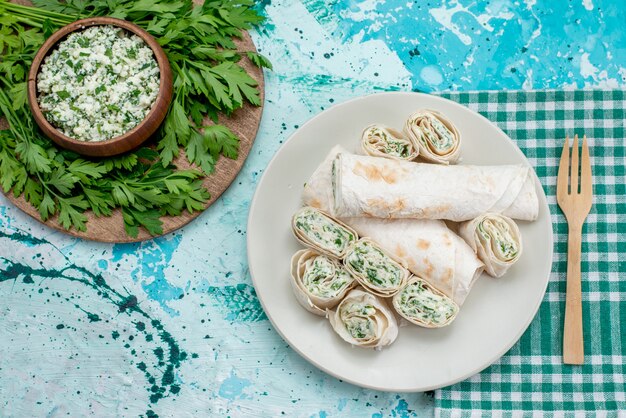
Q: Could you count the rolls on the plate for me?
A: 10